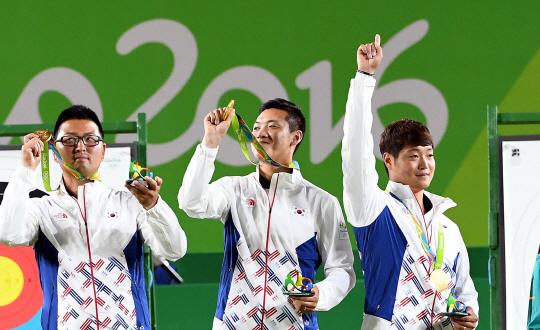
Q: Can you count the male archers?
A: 3